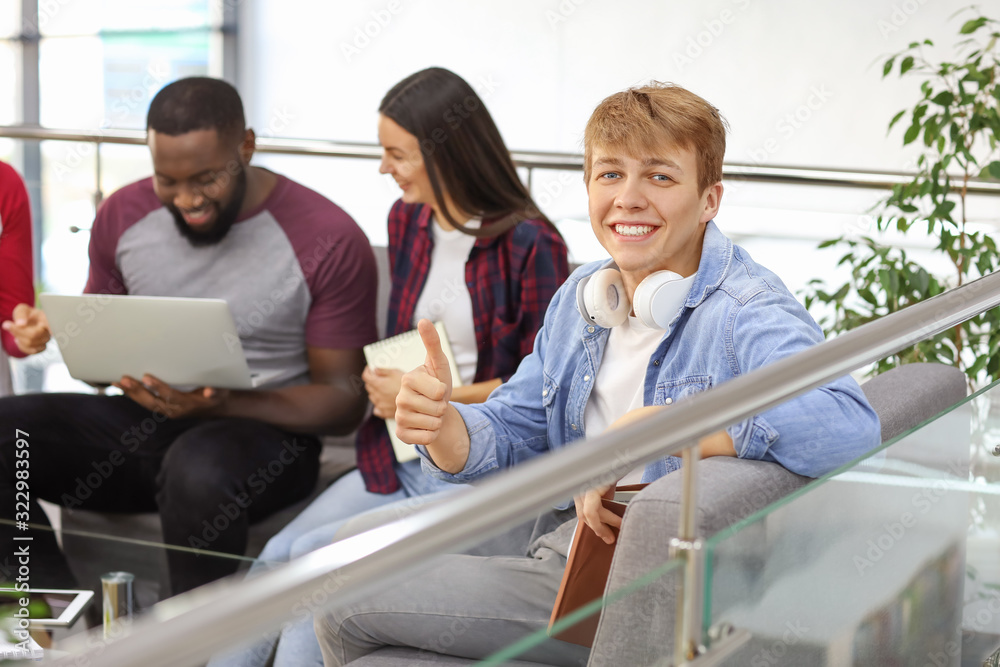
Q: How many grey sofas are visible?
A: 1